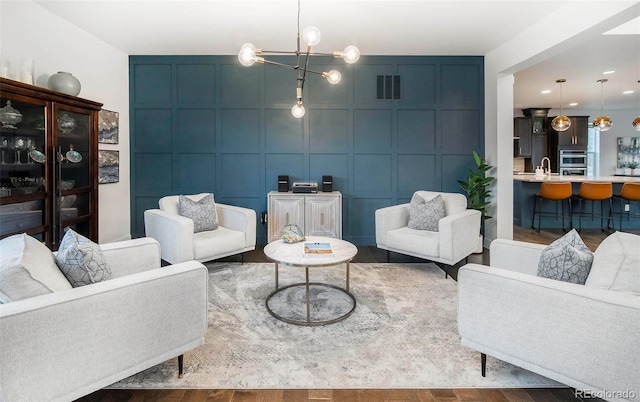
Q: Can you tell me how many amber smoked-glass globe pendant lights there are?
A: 3